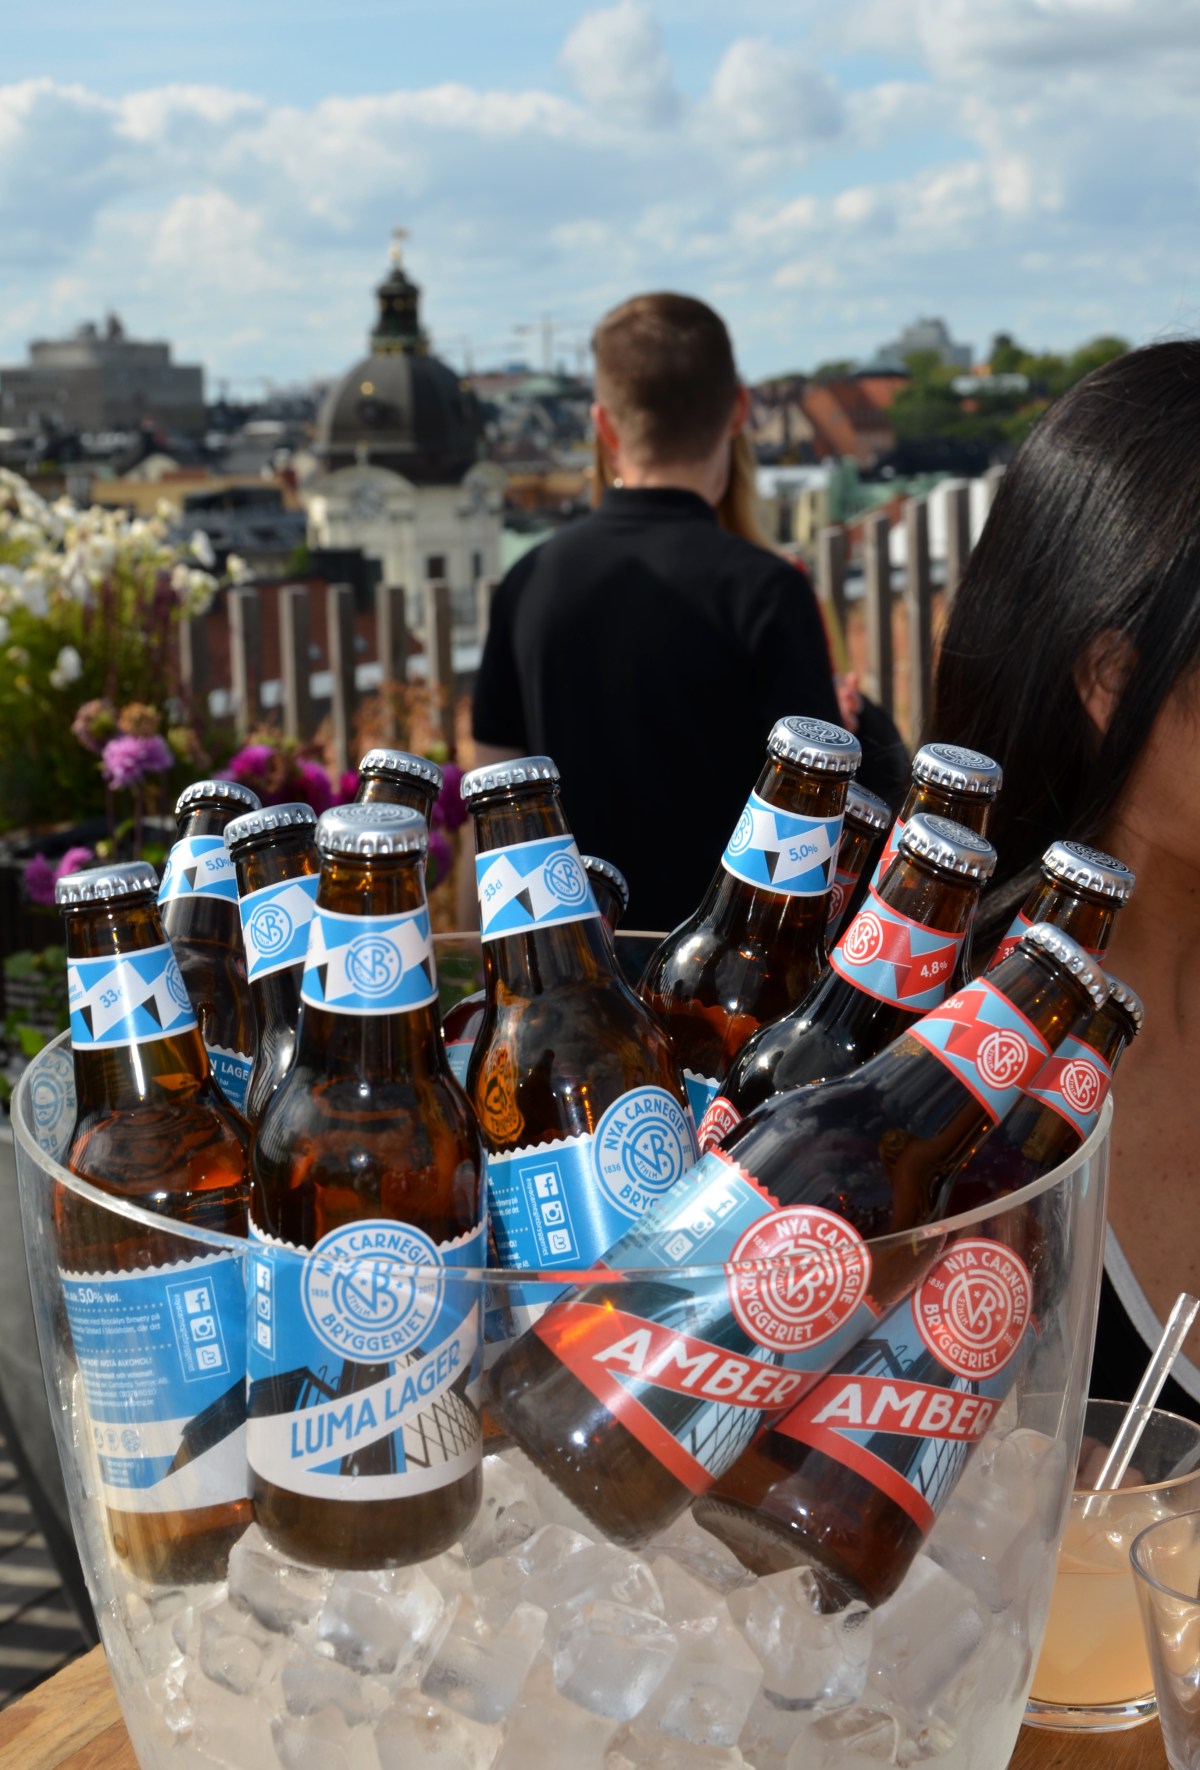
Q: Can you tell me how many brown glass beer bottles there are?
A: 14